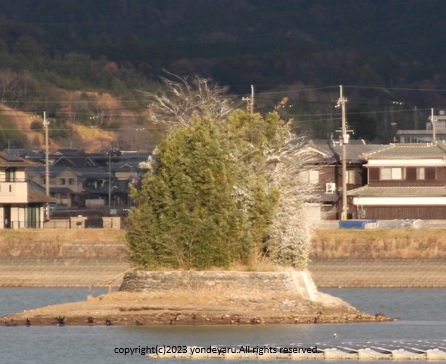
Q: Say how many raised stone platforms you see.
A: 1